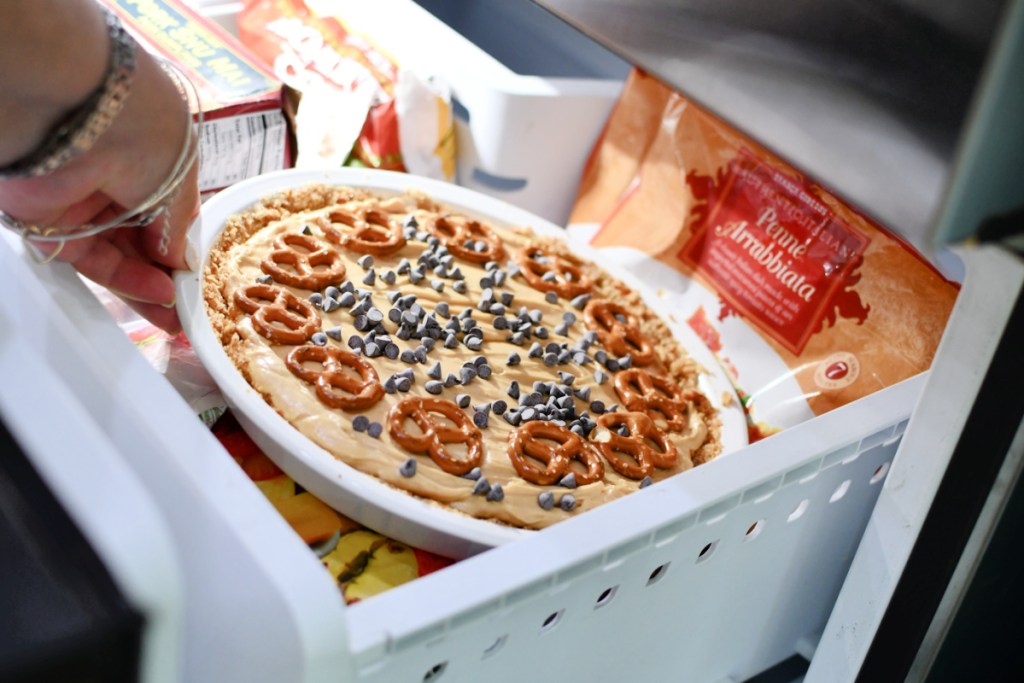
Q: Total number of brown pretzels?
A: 11